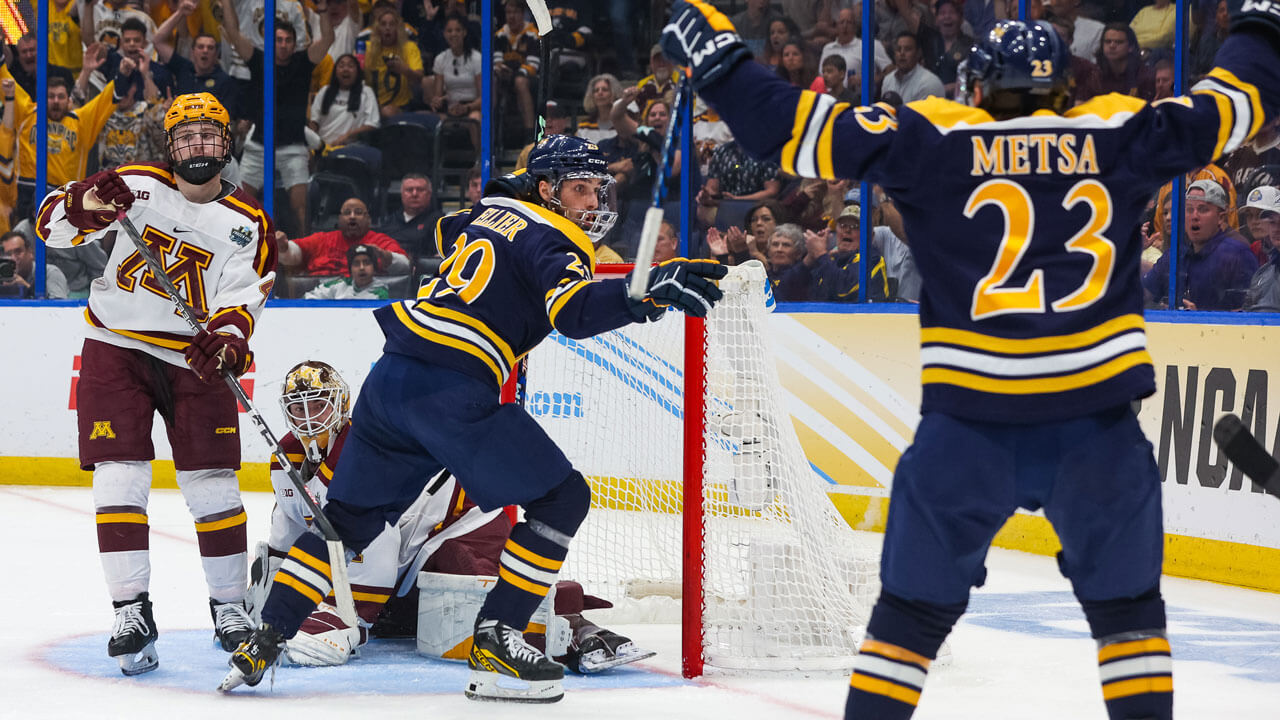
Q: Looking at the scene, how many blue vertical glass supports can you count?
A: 7